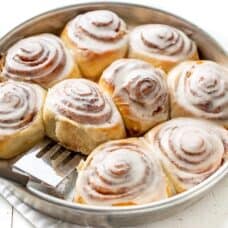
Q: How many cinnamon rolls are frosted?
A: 9